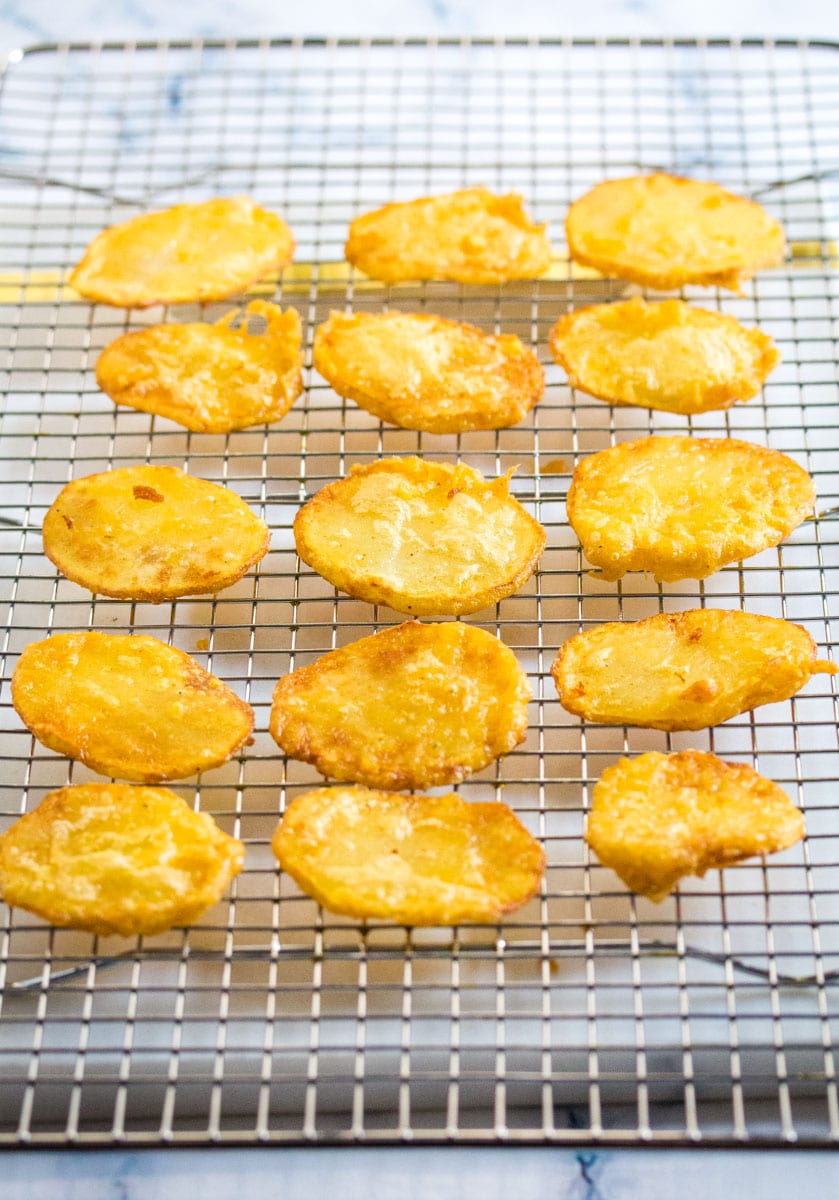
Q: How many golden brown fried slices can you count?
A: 15